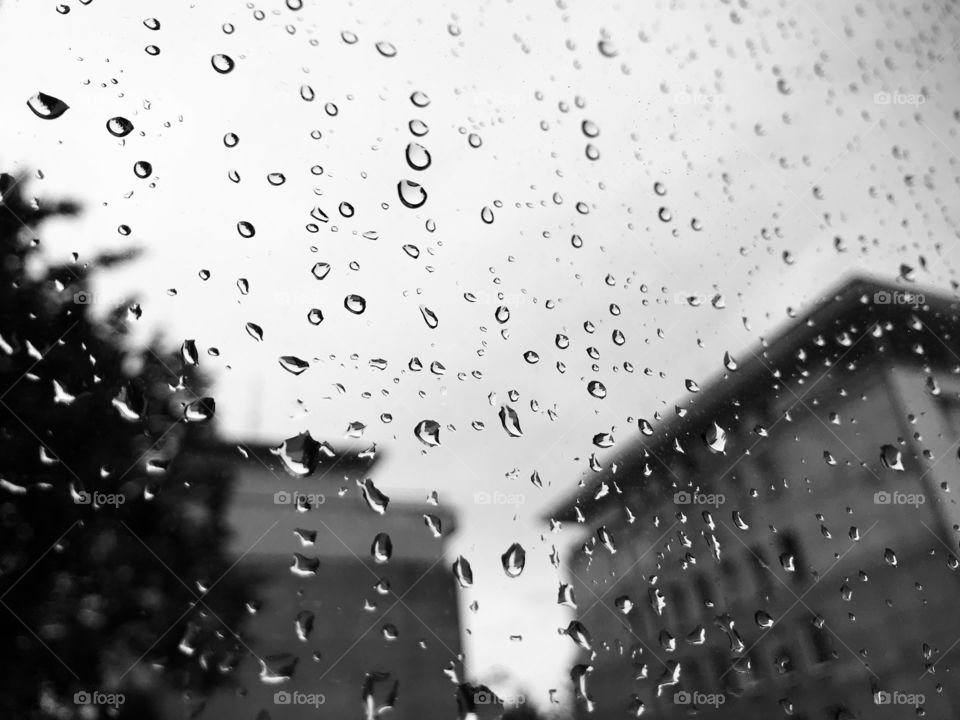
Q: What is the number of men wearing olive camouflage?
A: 0